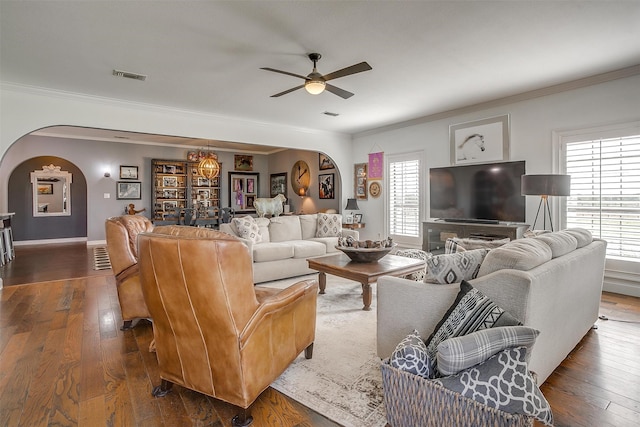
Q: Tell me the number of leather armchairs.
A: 2